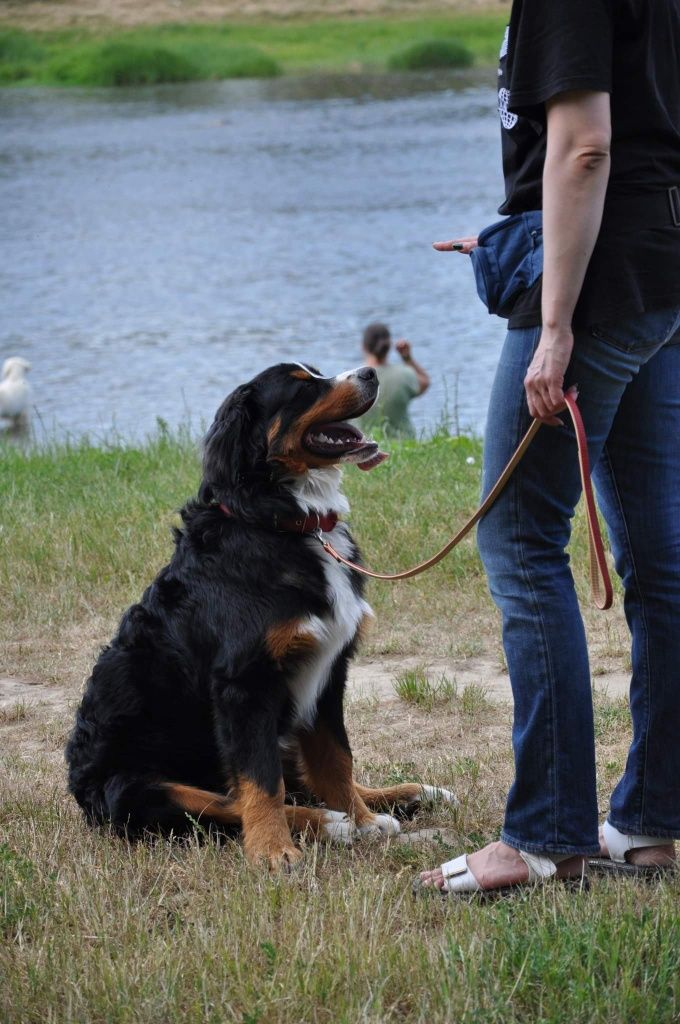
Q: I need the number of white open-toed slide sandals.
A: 2